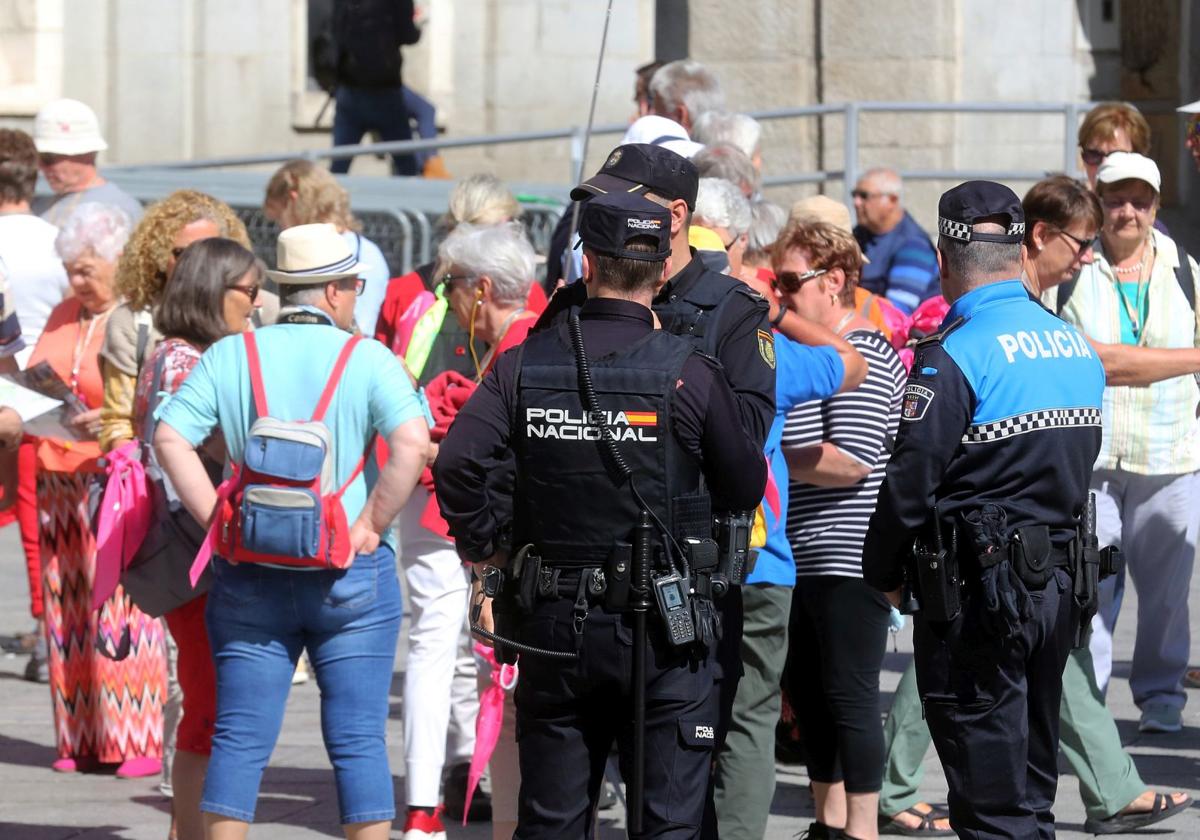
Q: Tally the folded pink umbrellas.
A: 1